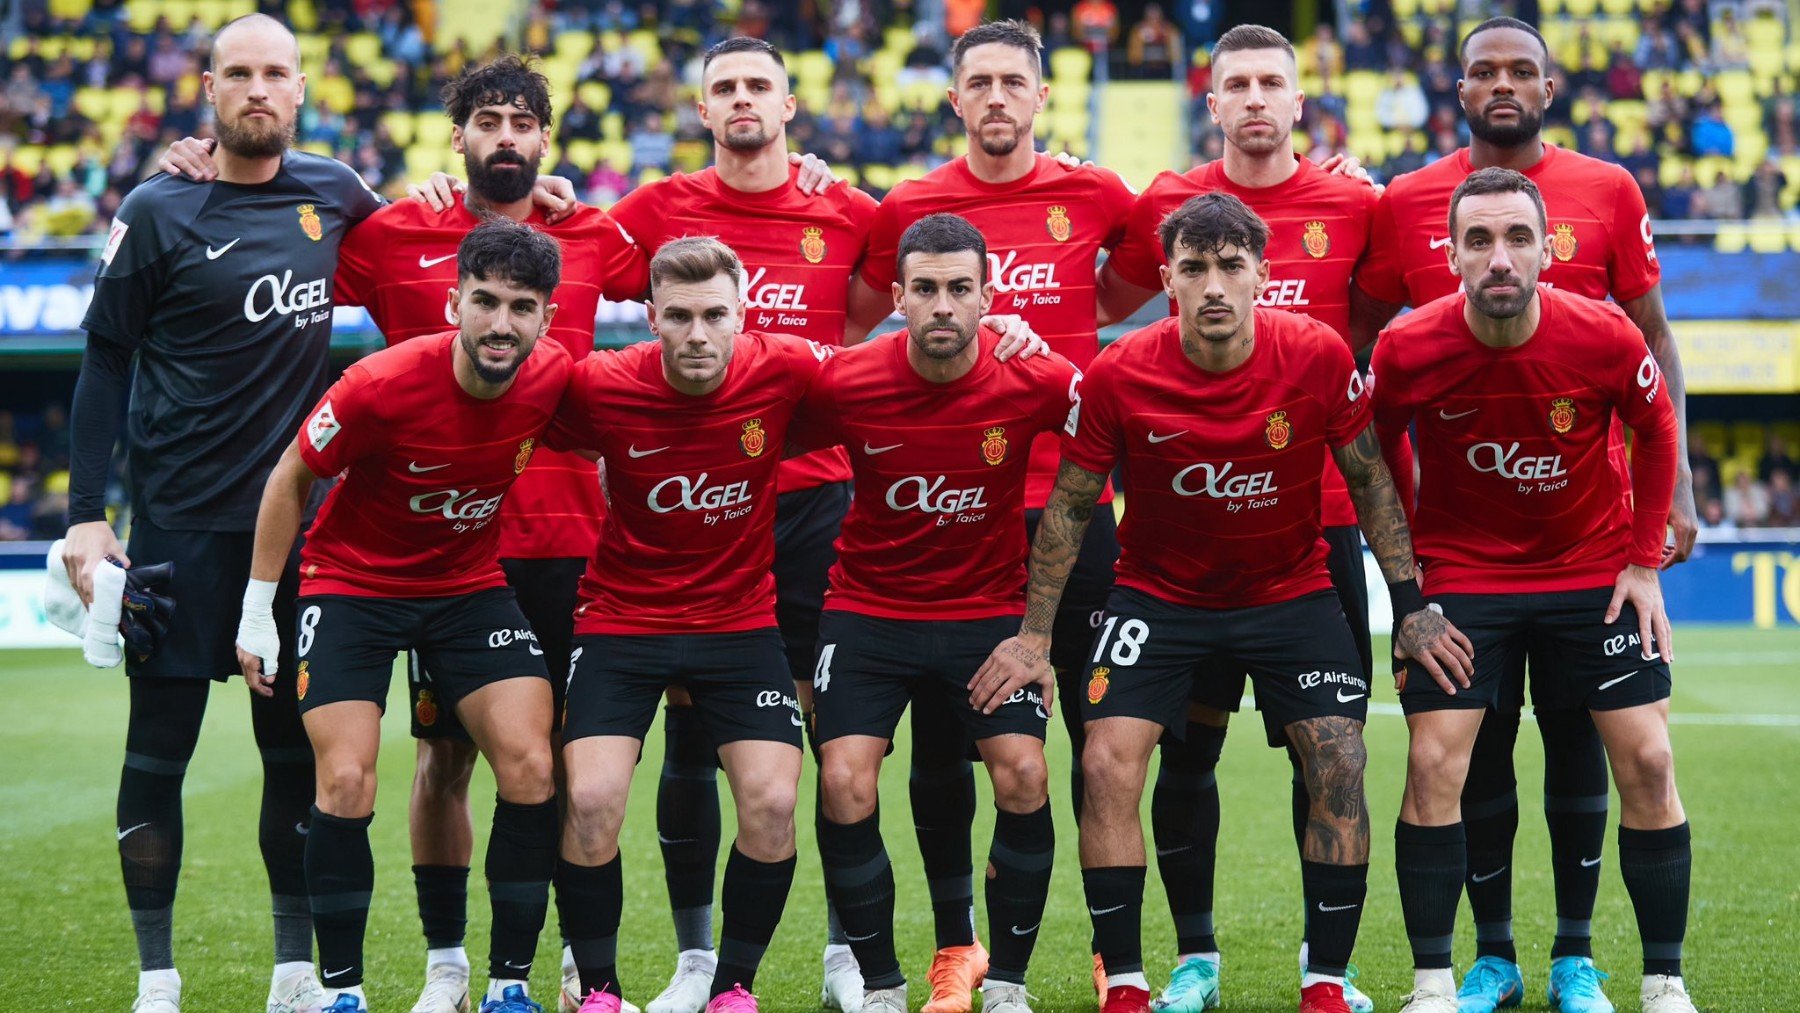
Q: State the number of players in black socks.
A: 11